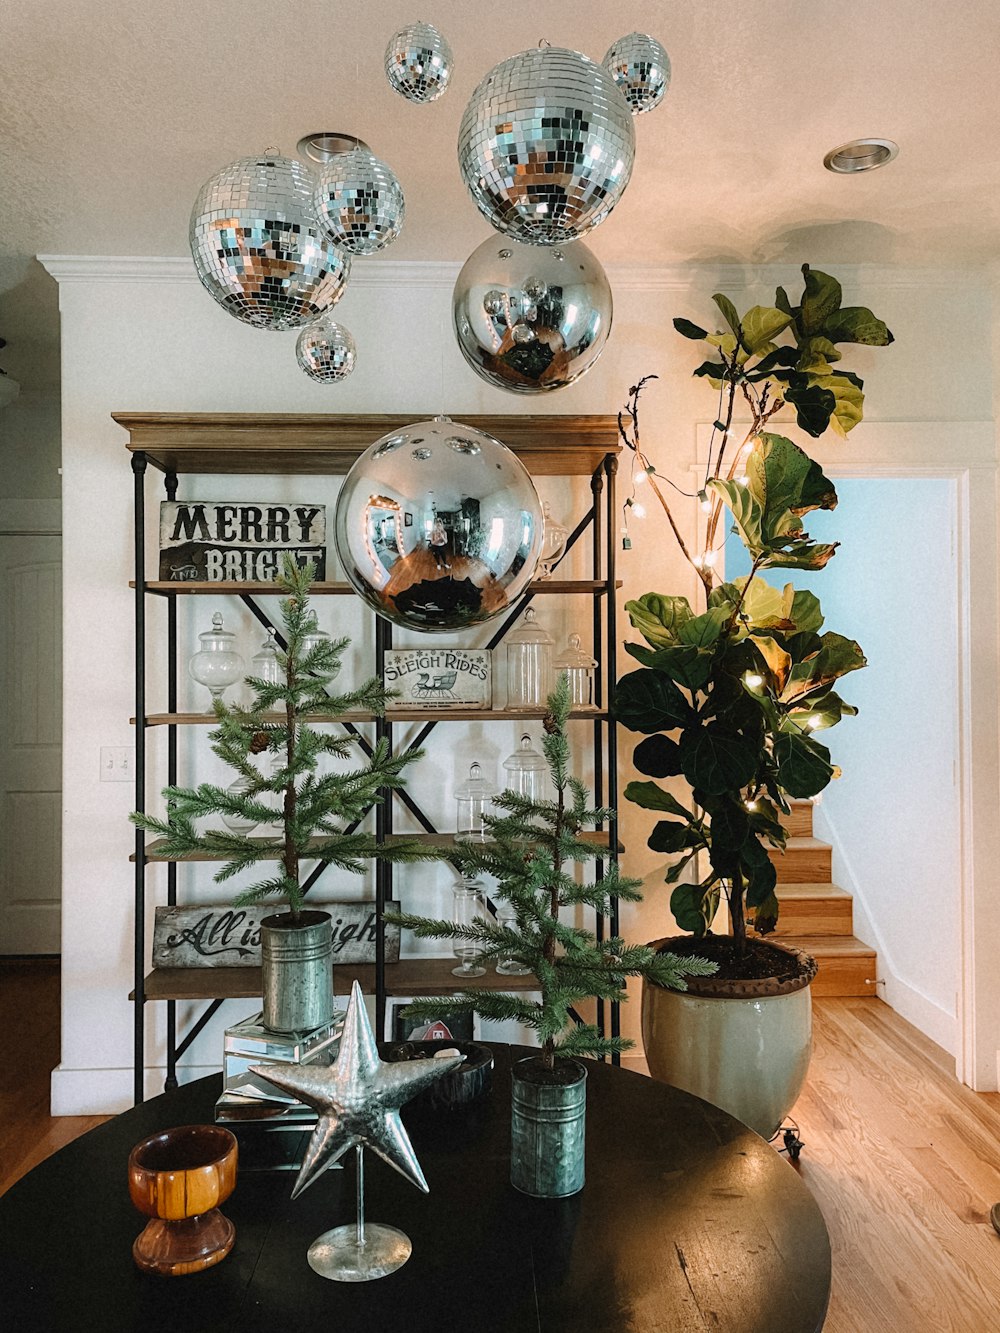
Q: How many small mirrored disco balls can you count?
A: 4